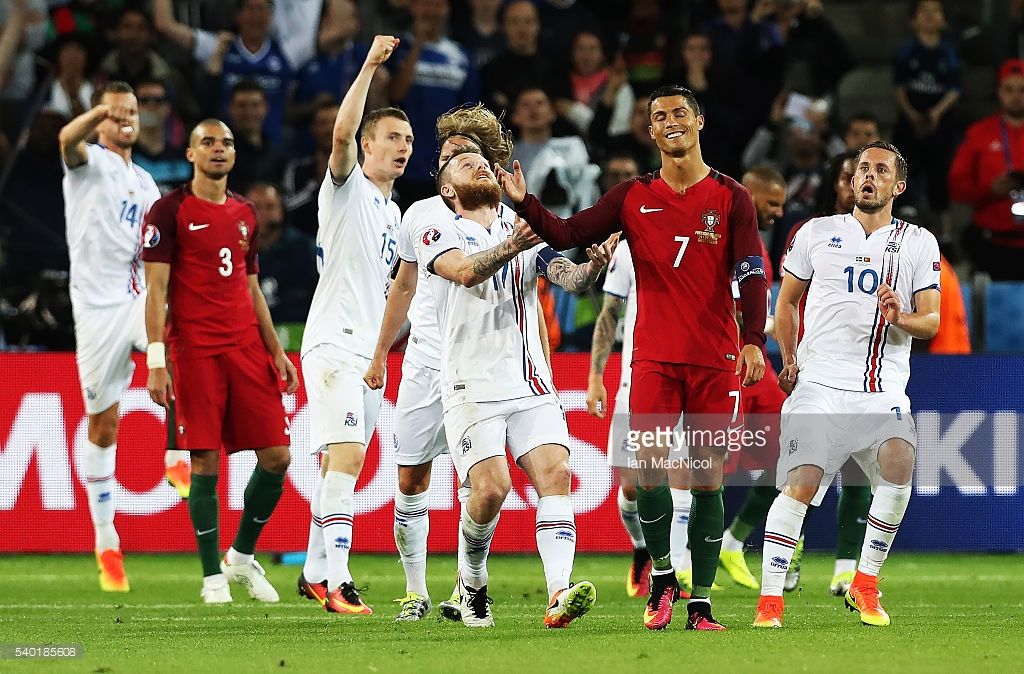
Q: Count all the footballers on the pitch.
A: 10